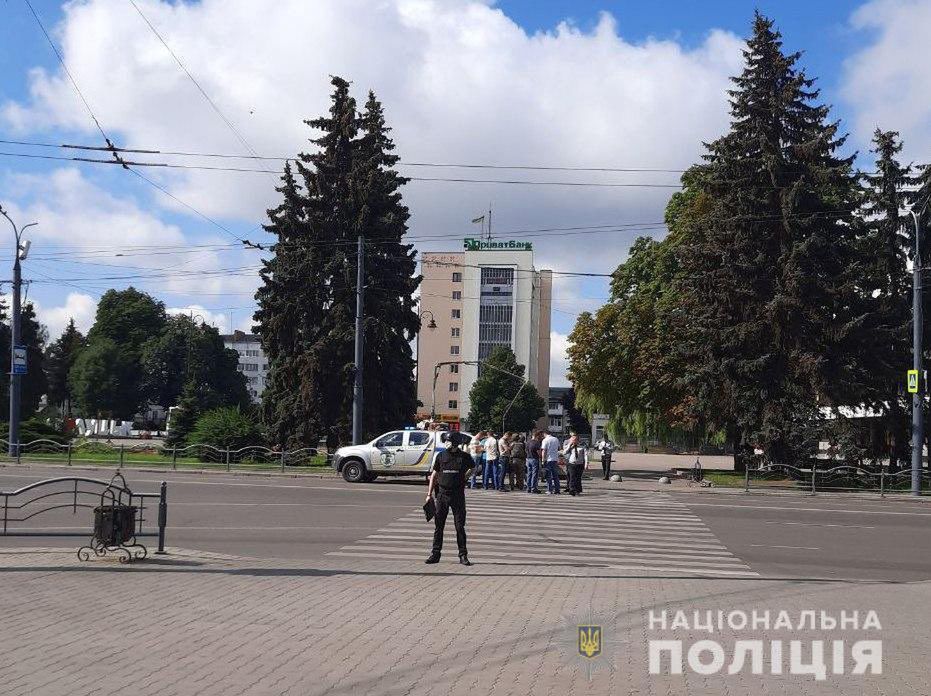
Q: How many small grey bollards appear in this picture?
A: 2